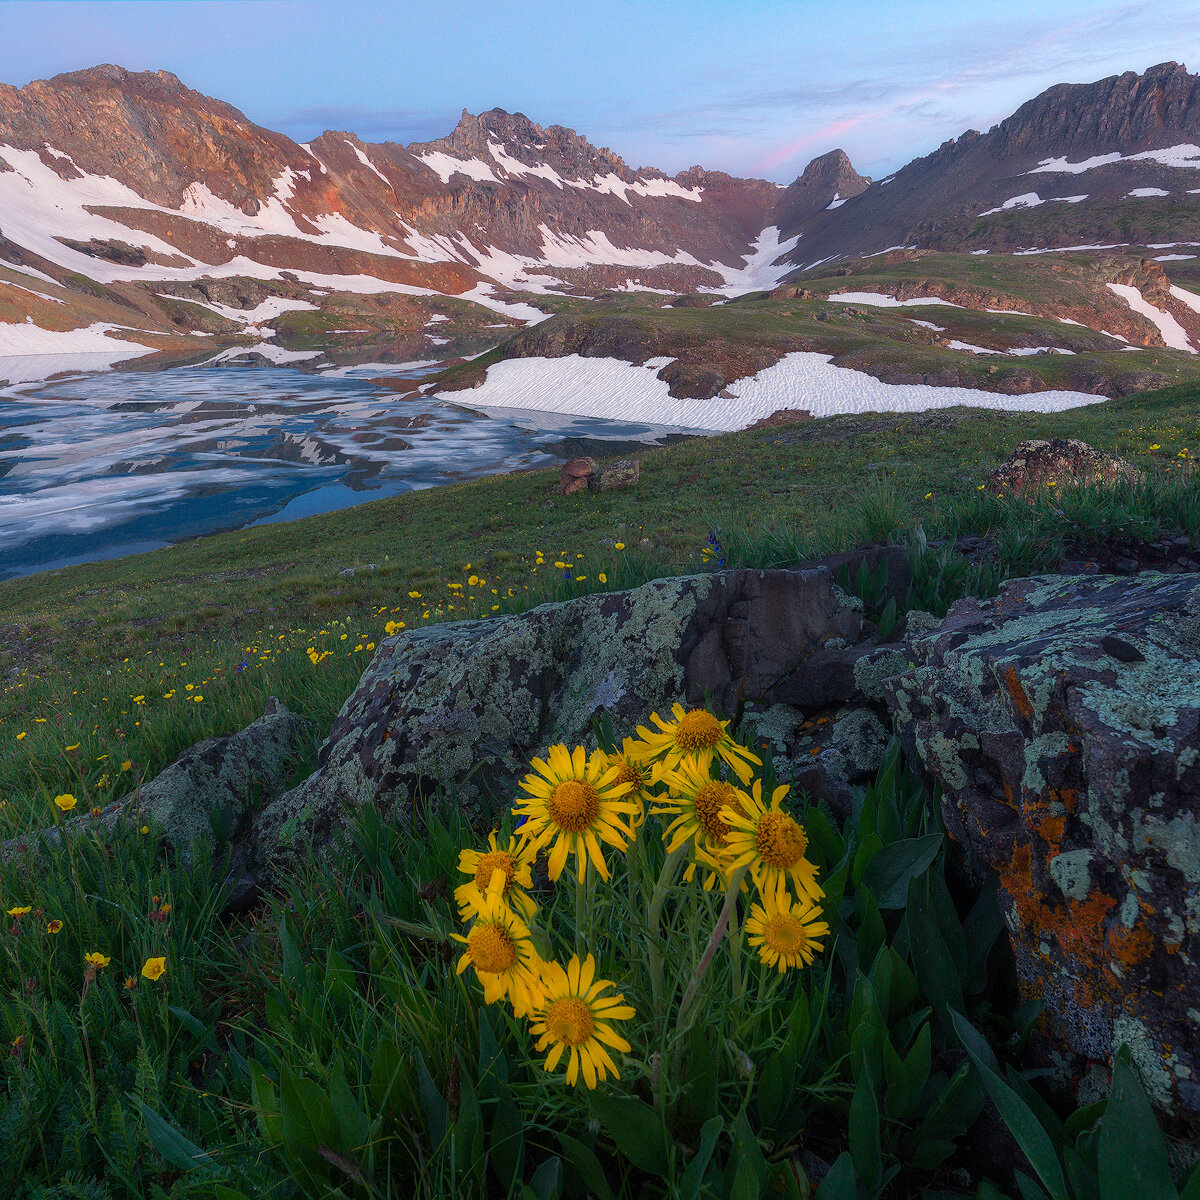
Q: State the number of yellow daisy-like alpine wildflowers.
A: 9